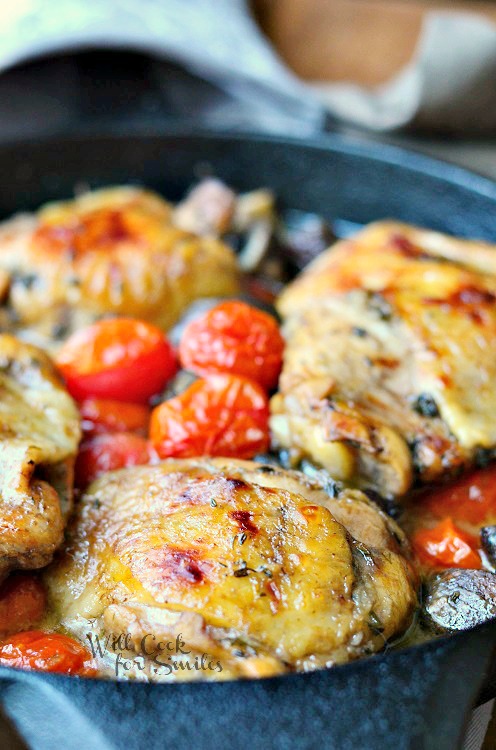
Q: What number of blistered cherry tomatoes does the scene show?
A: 9